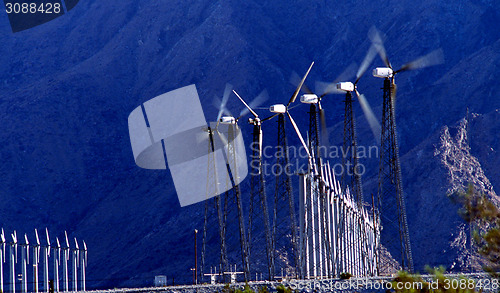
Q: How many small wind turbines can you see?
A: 9